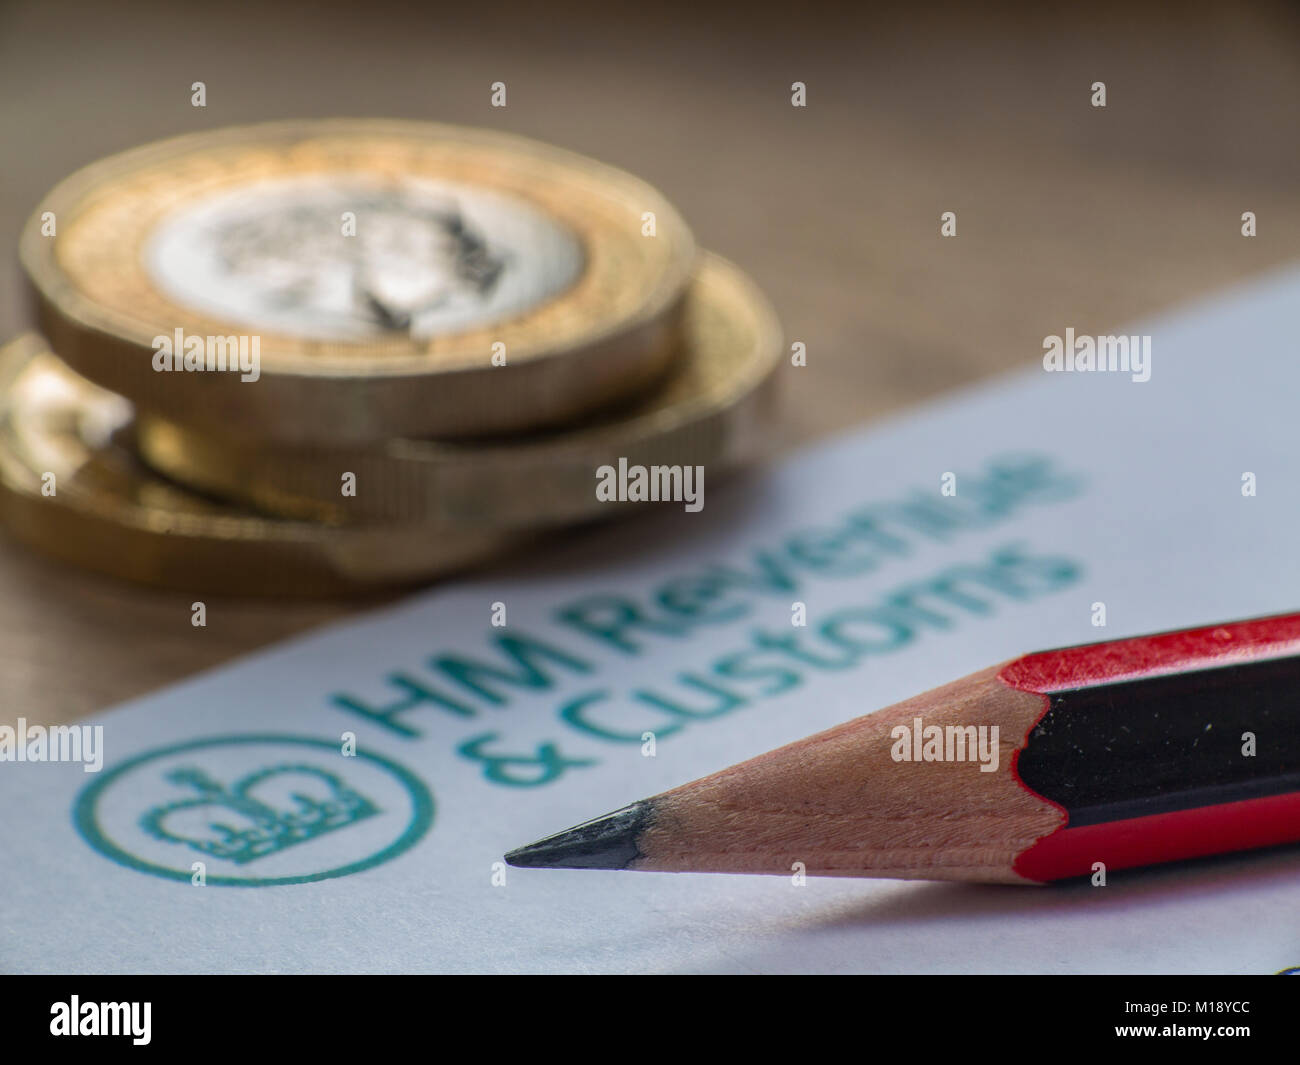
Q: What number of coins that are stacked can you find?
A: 3